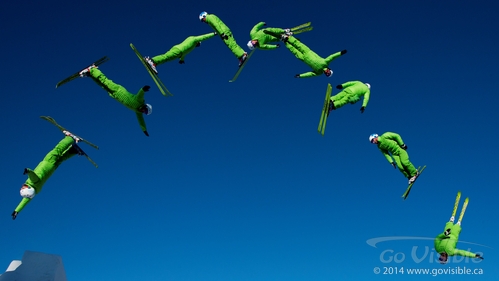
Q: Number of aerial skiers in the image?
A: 9